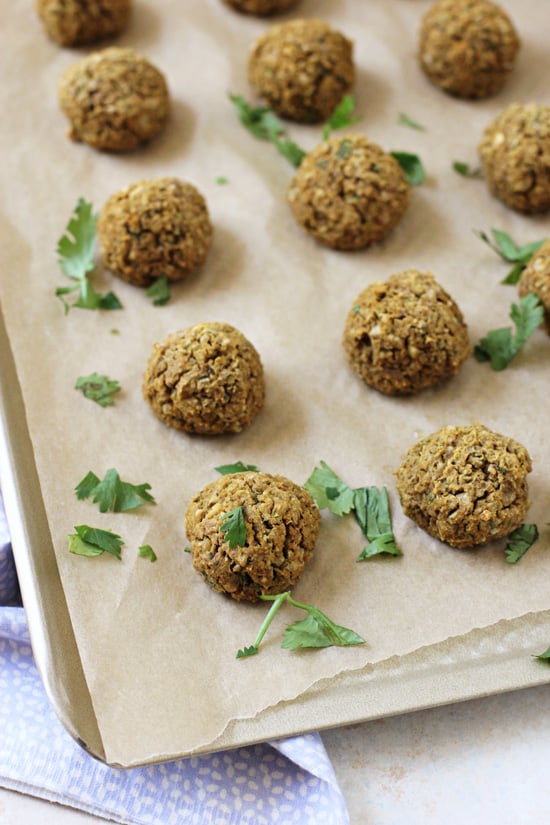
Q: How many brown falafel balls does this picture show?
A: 13